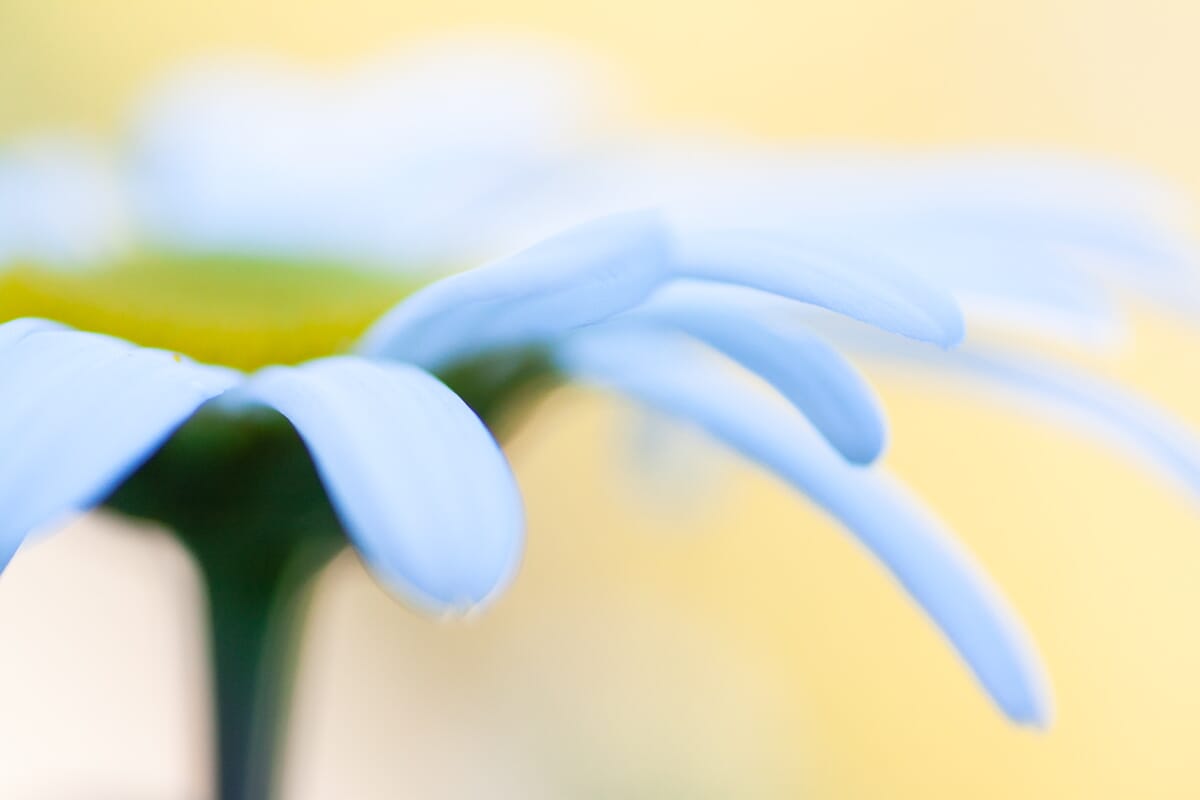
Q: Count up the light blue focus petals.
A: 6